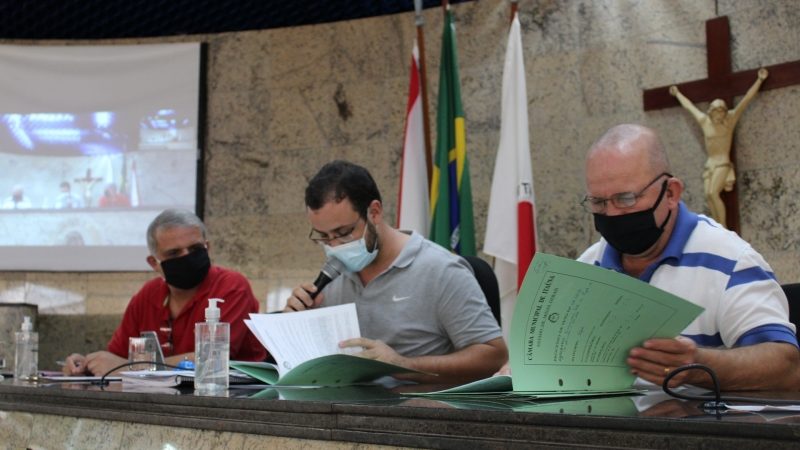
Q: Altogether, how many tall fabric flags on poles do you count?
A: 3